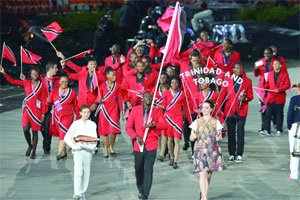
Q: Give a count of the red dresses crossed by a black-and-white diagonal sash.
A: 6